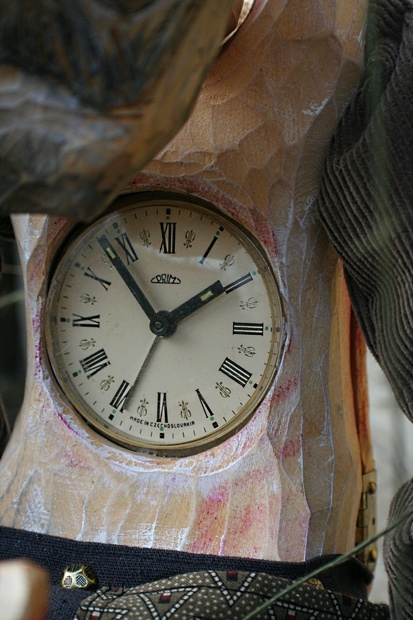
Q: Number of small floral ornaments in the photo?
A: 12